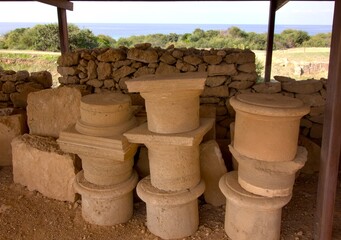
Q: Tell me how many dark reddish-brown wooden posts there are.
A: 3